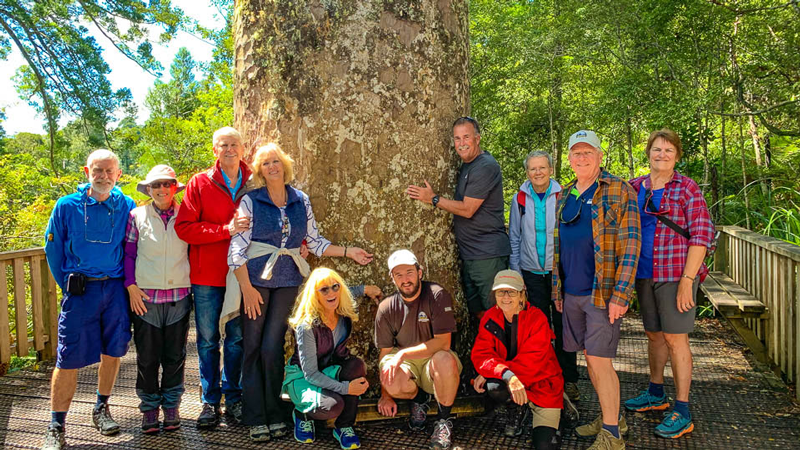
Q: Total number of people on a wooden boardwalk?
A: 11